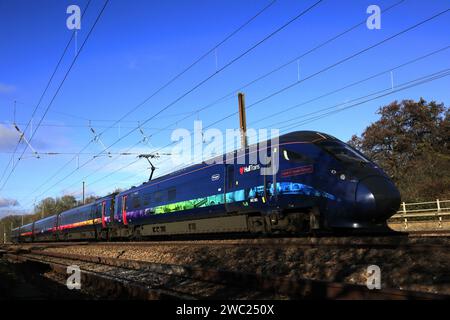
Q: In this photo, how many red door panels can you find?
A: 2